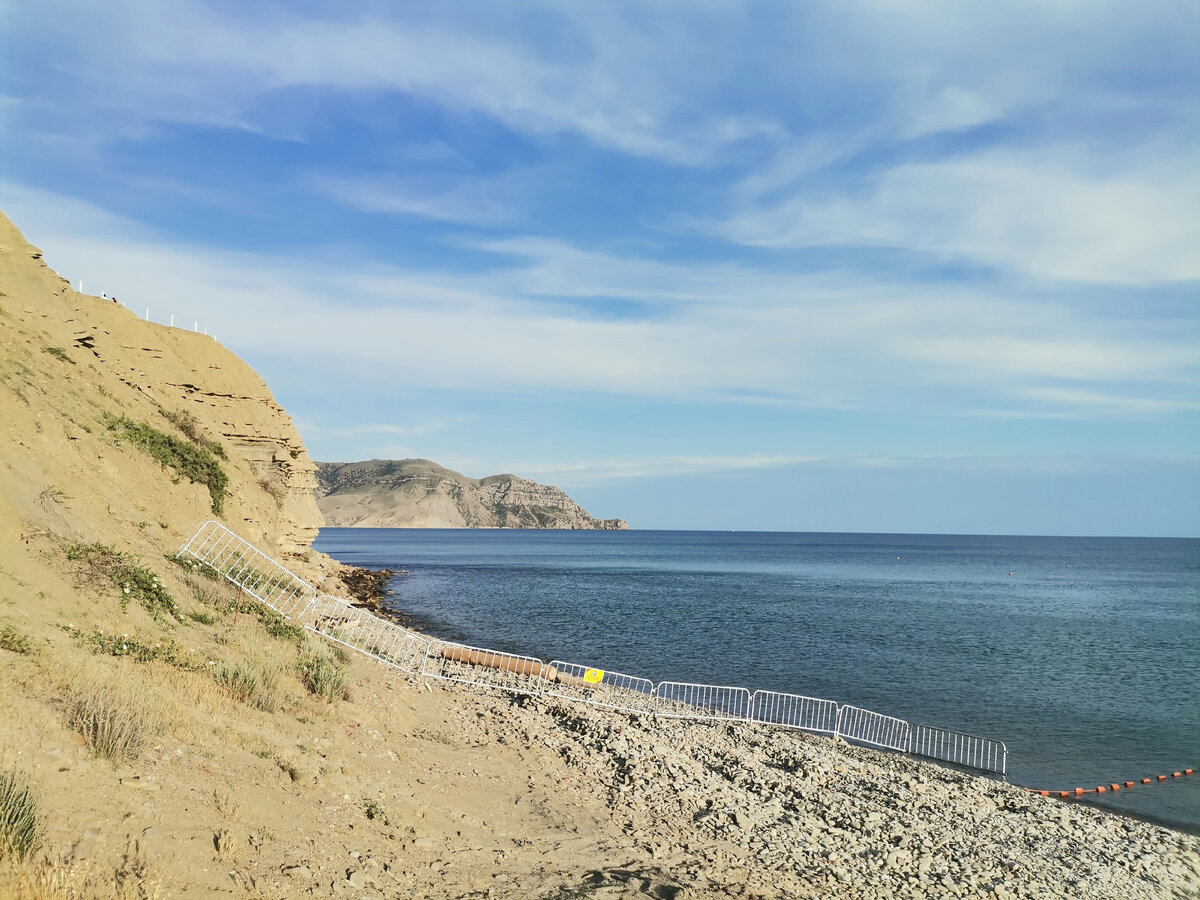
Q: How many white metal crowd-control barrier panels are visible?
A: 8